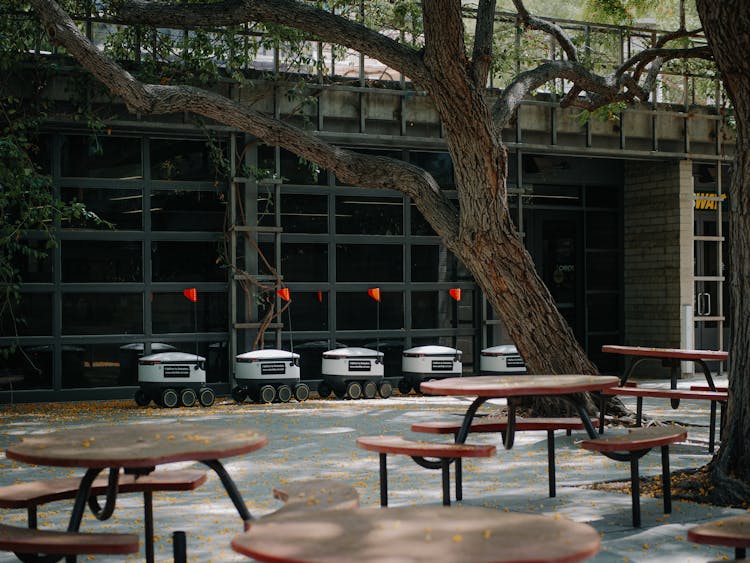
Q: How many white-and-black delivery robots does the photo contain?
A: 5